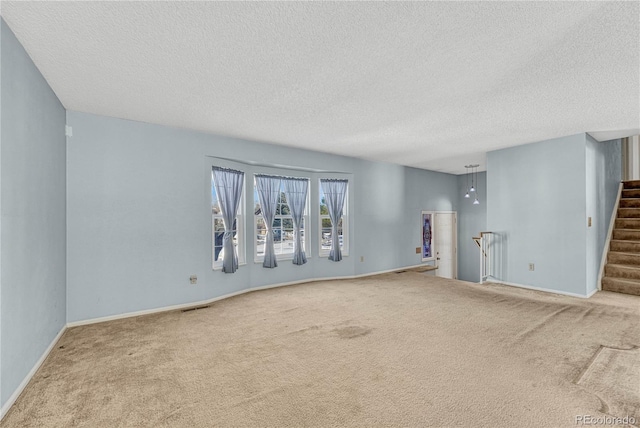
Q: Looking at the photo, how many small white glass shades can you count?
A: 3